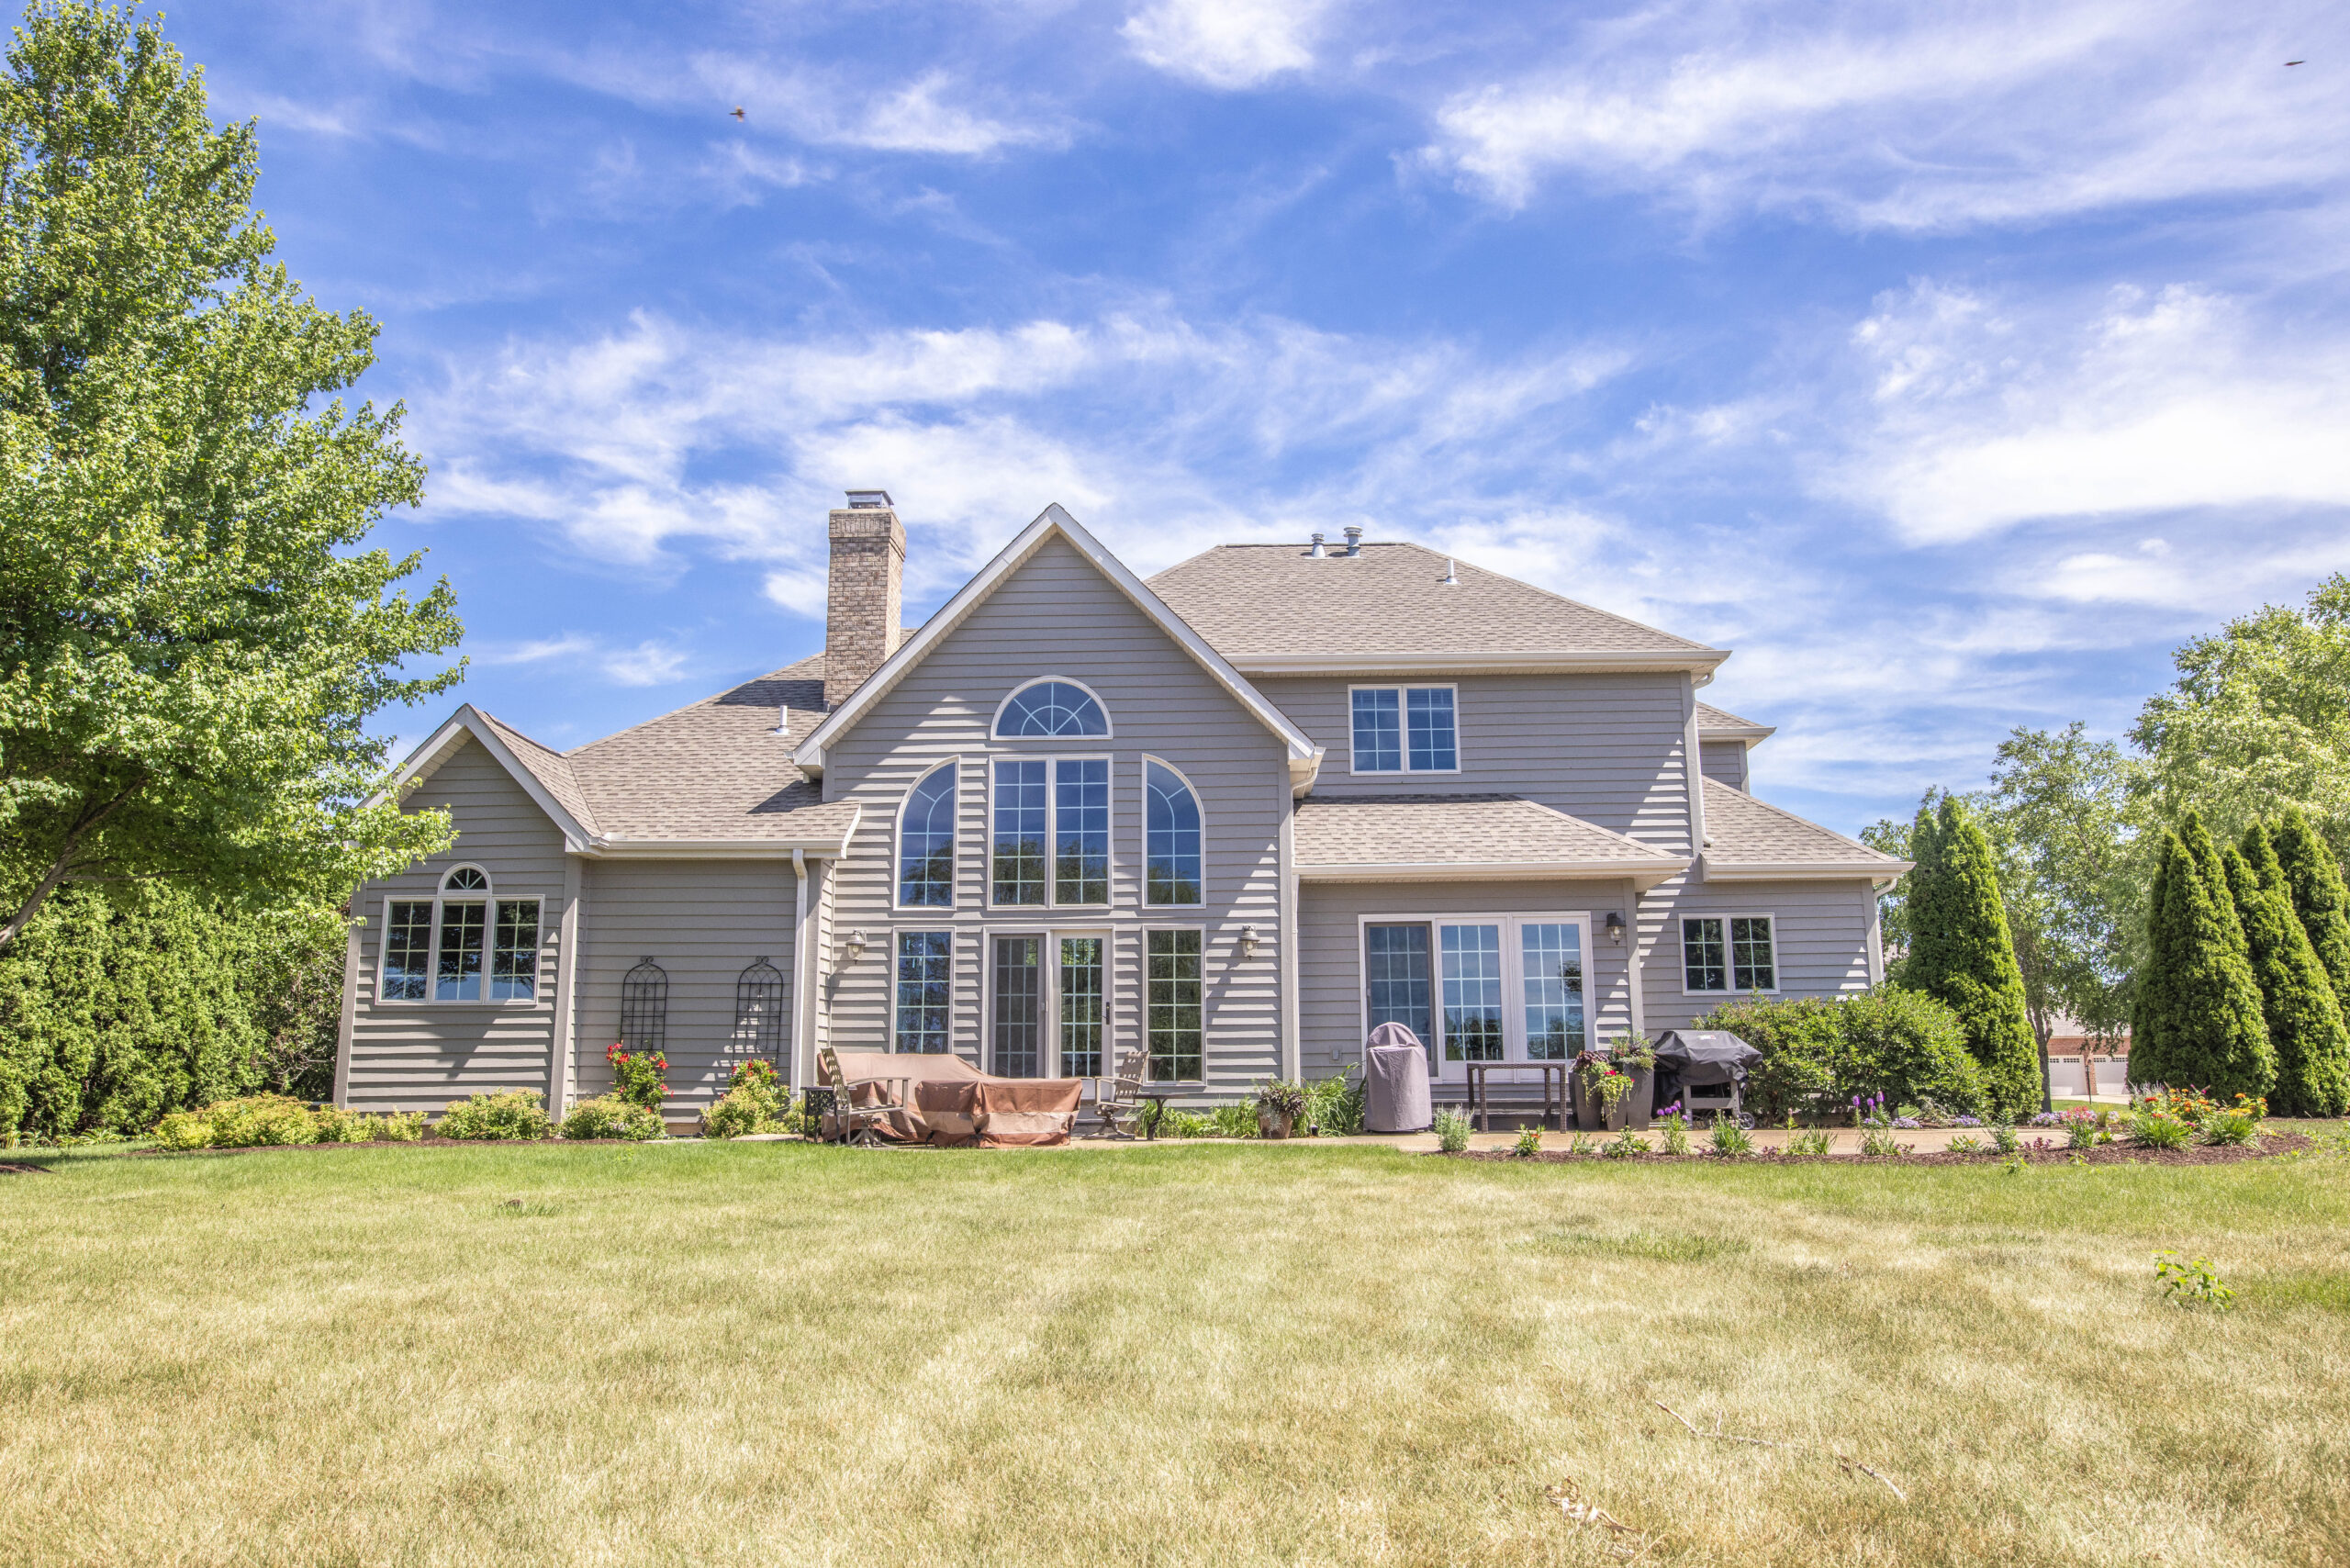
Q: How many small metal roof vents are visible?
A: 4